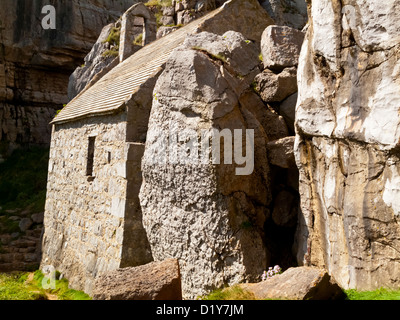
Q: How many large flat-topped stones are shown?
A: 2